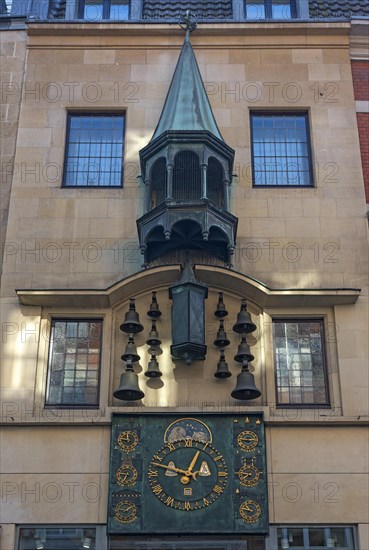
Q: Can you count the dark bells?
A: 12